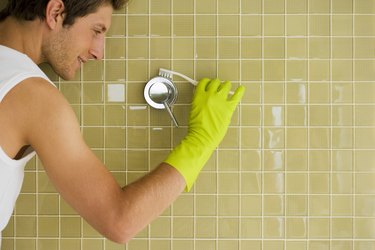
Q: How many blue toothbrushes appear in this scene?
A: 0